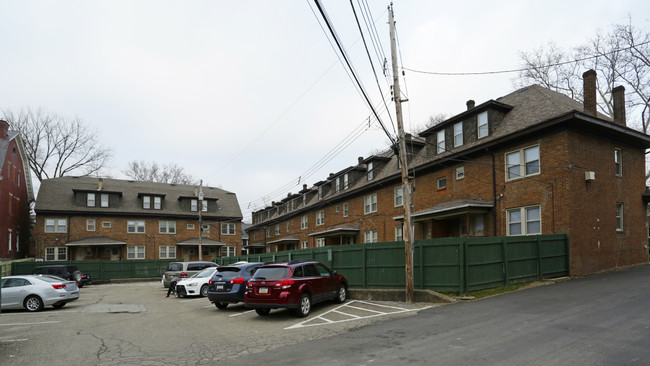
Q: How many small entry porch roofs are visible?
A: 6